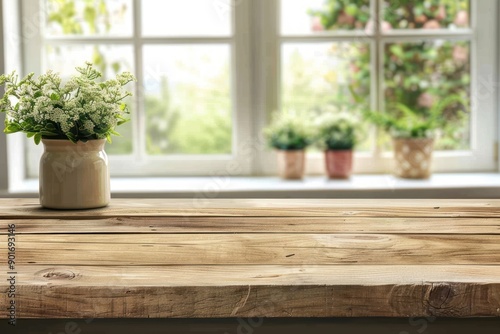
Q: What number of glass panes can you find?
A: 8